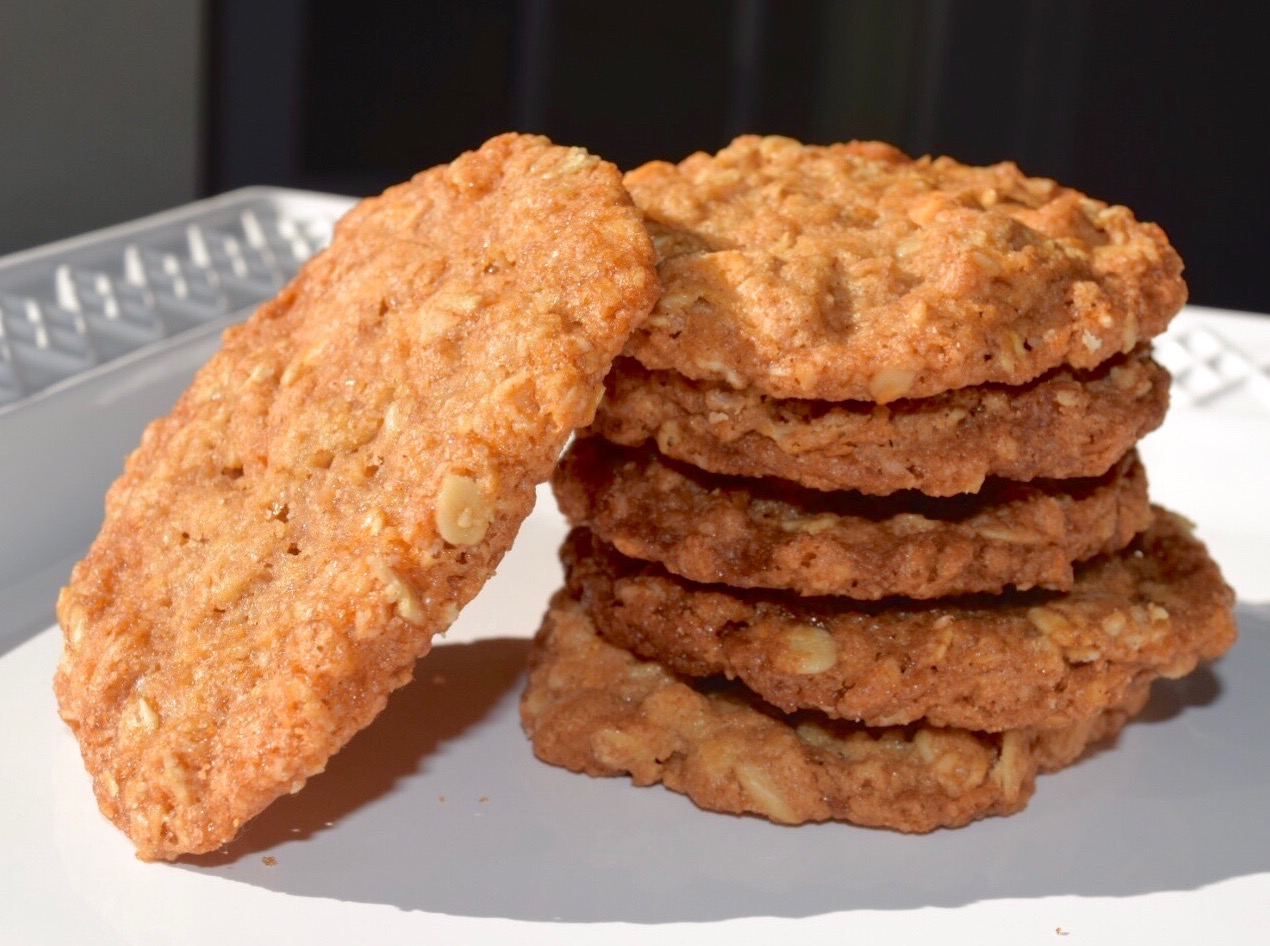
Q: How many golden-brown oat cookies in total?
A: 6